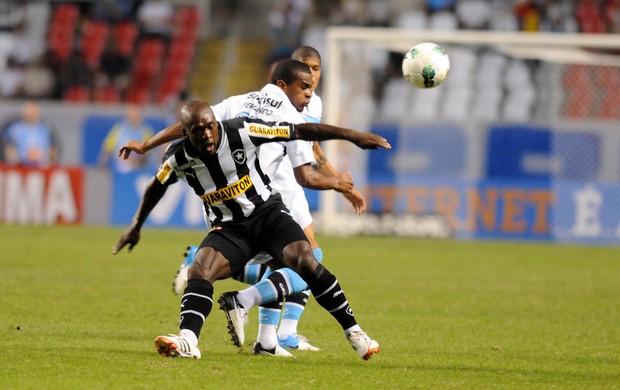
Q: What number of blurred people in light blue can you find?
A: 2